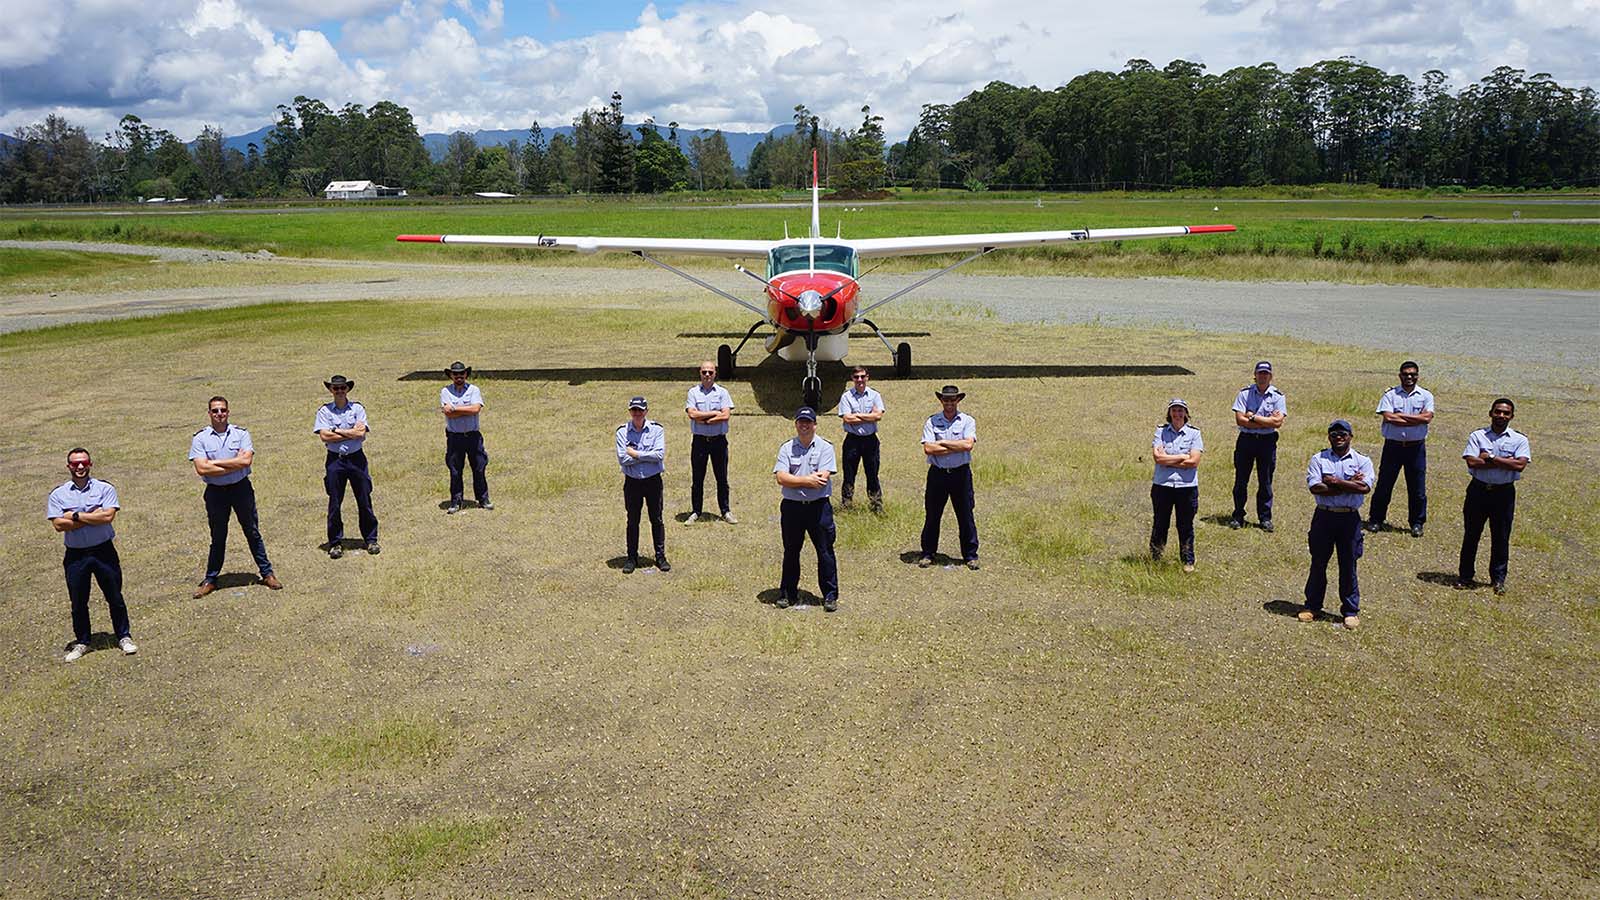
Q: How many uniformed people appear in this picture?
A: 14